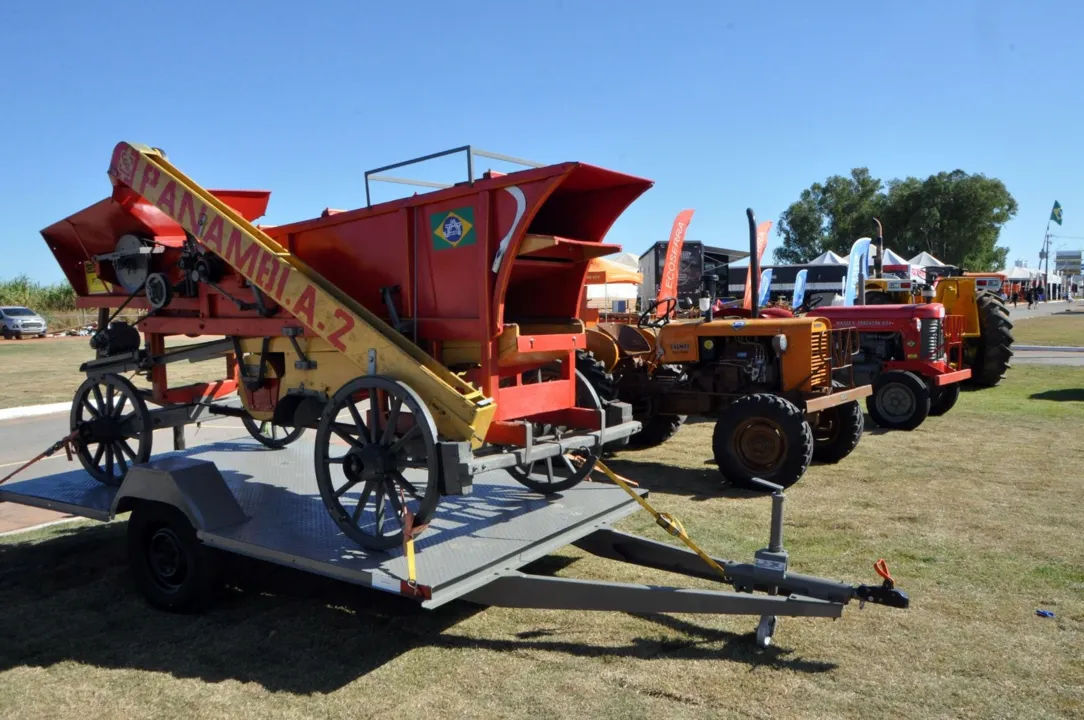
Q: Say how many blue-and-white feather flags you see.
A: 3